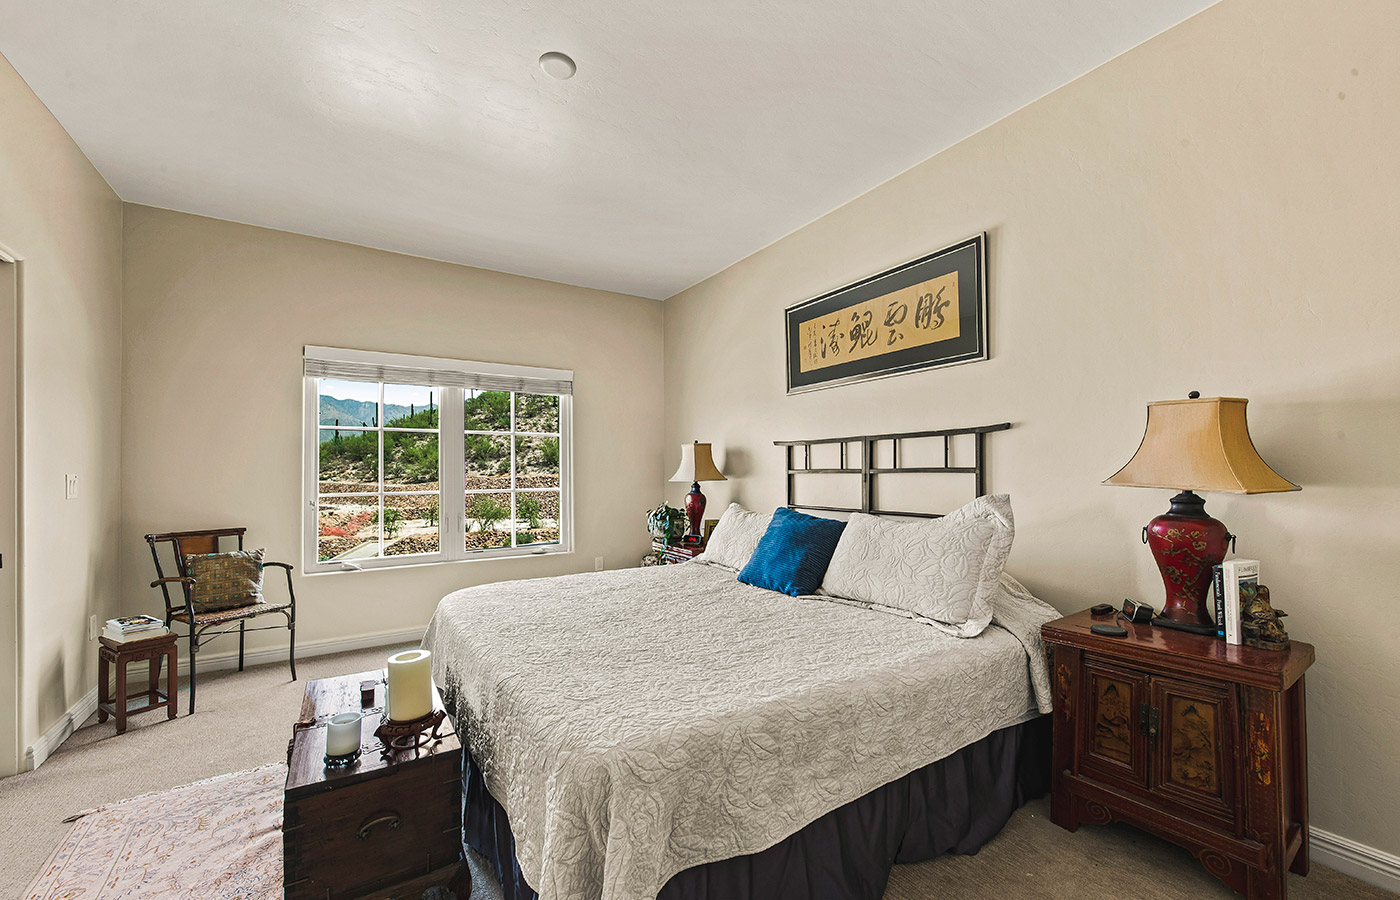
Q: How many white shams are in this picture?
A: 2